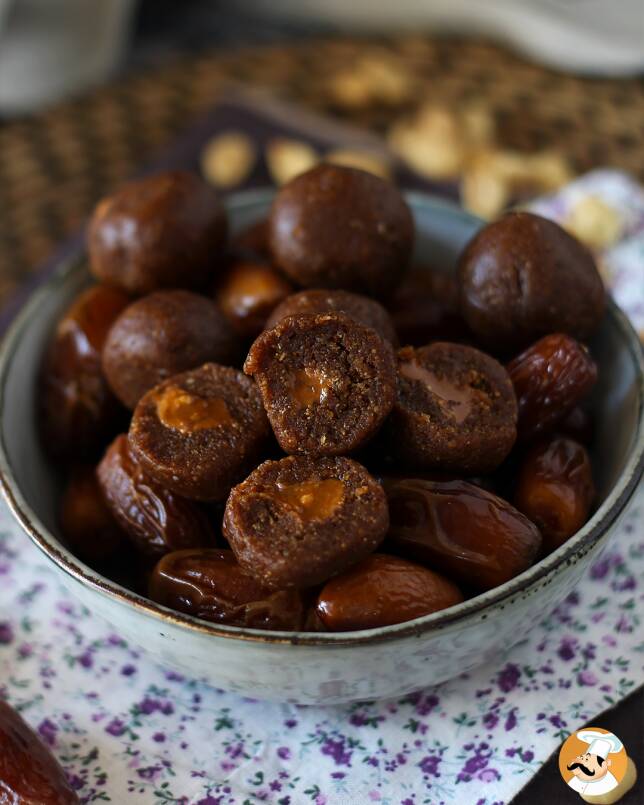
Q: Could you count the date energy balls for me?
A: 9